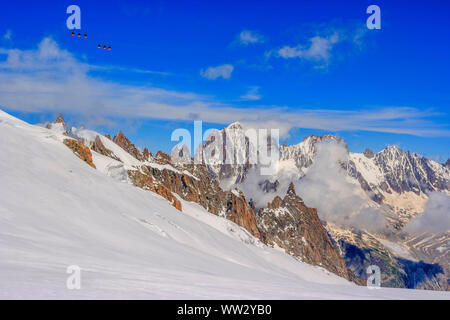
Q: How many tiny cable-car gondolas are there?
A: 6